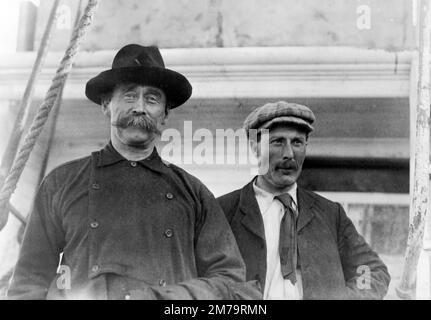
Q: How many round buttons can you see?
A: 7